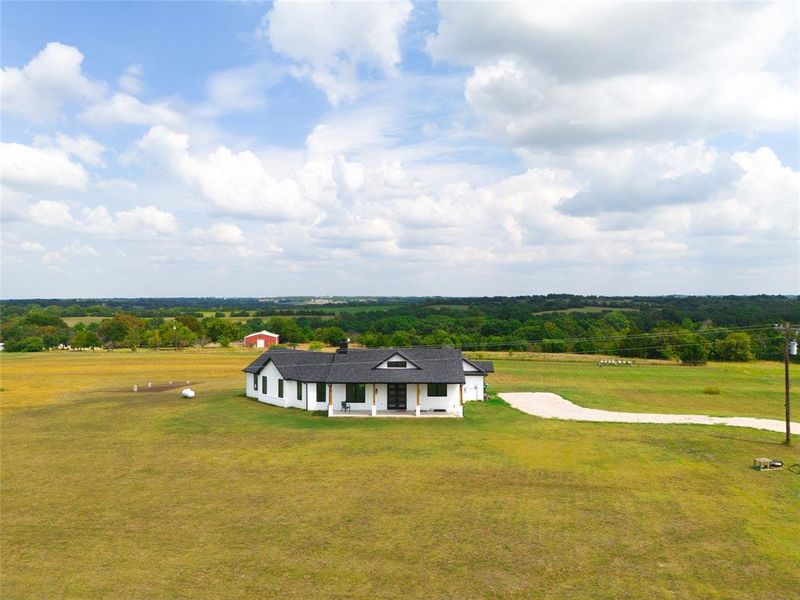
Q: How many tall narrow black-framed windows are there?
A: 5